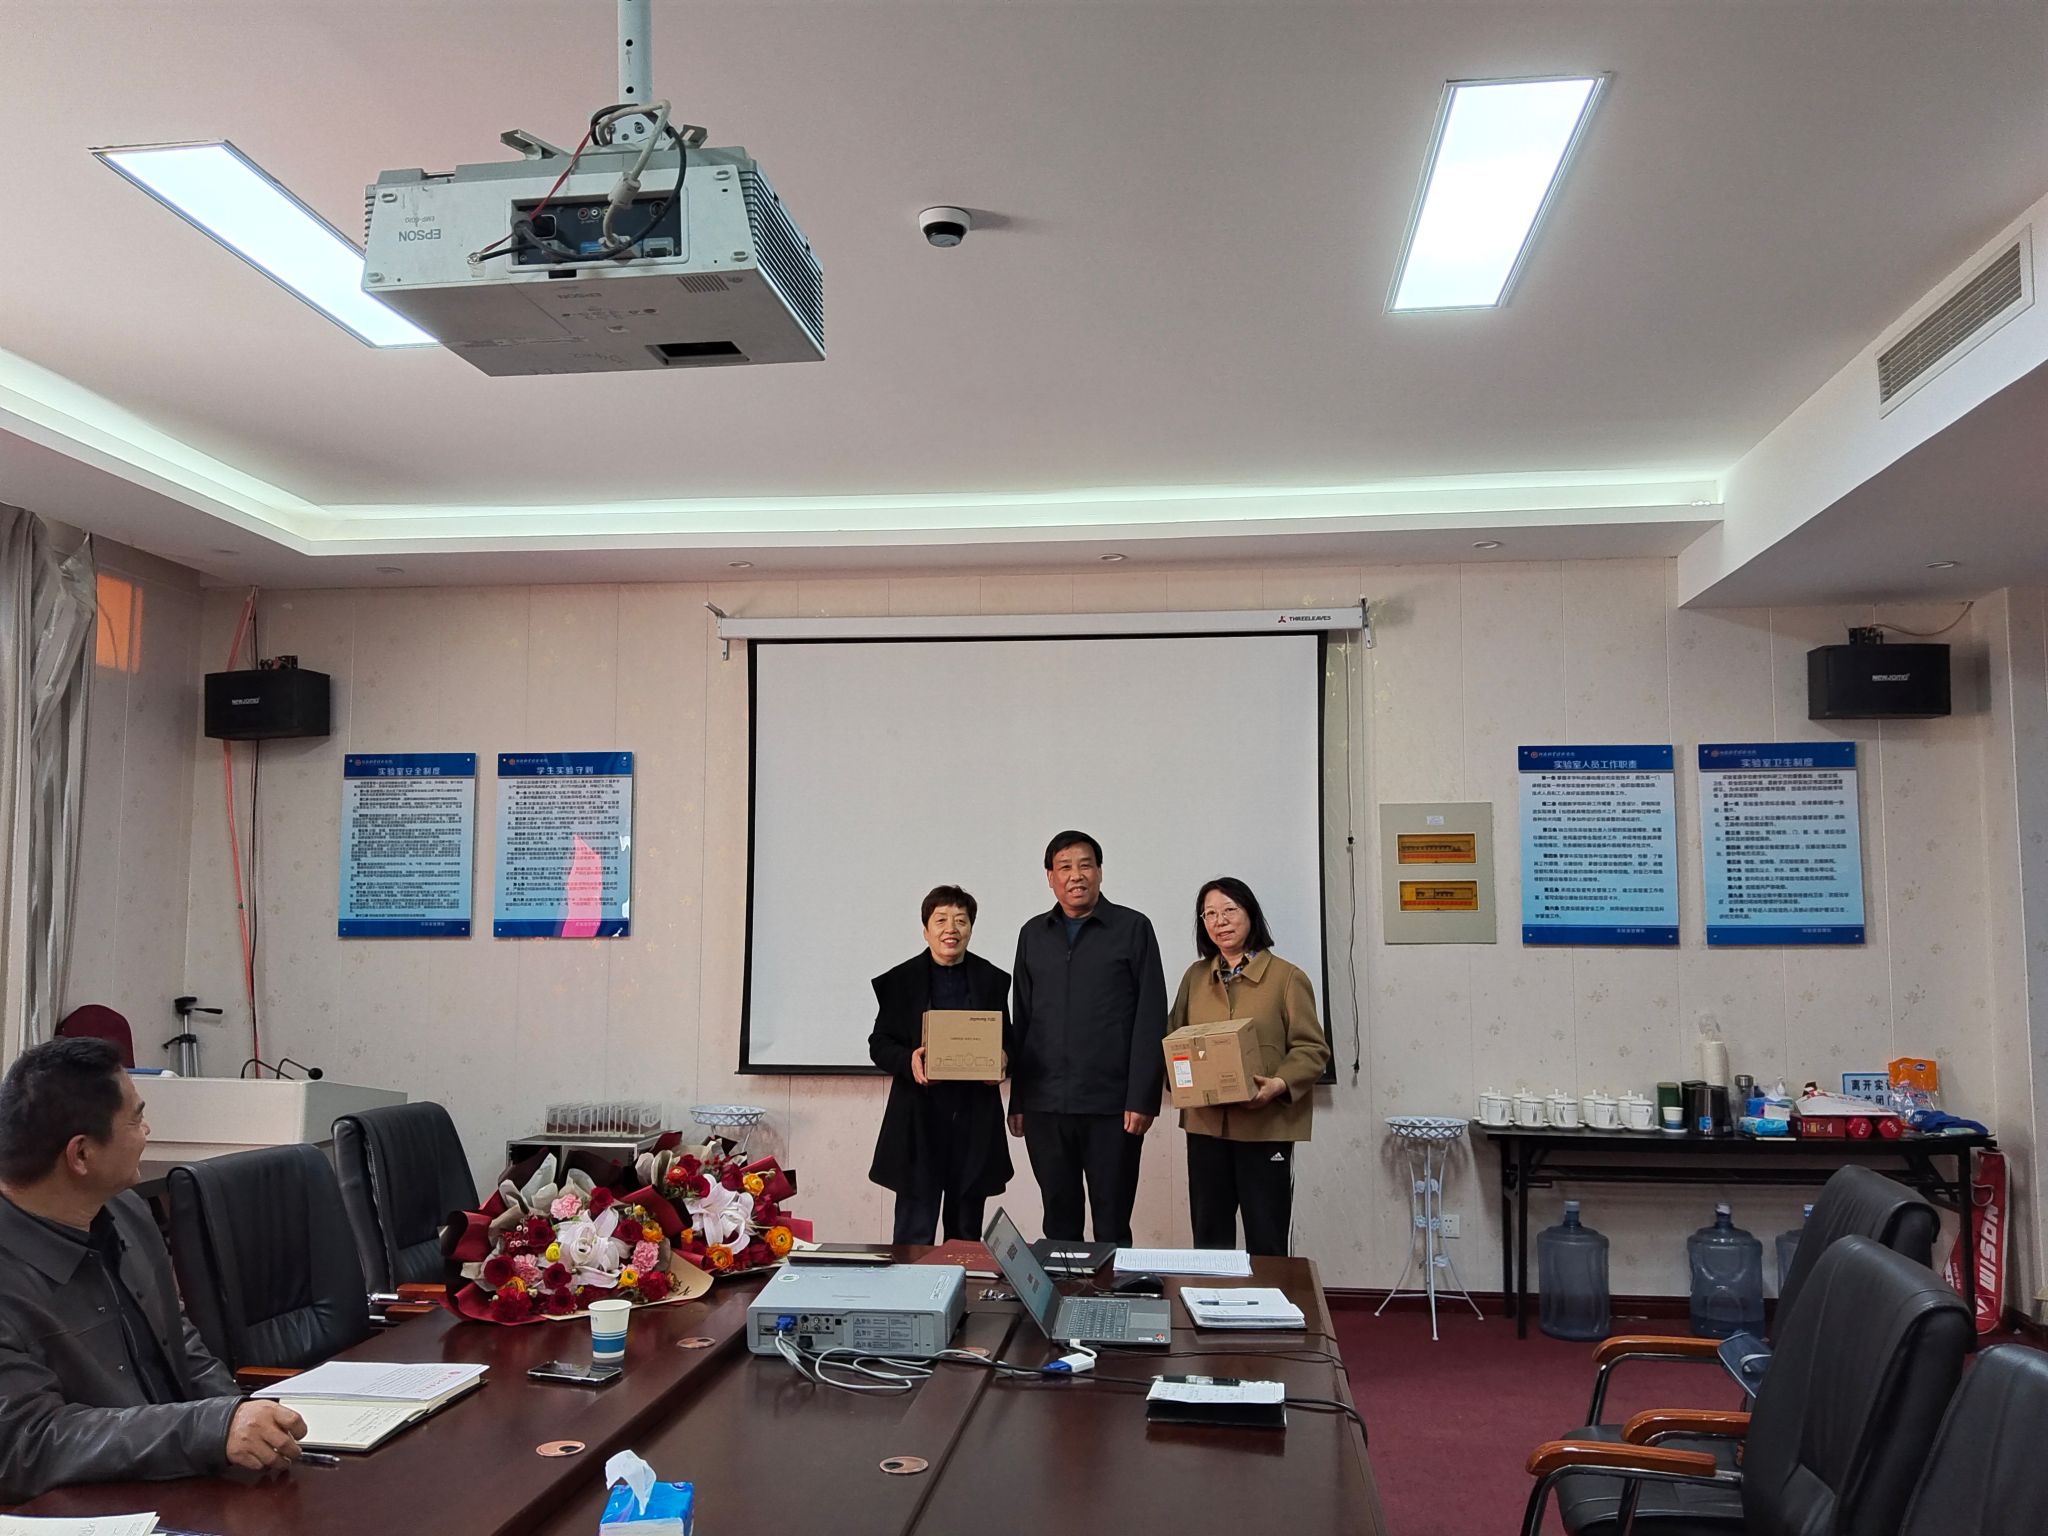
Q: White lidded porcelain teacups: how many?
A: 10